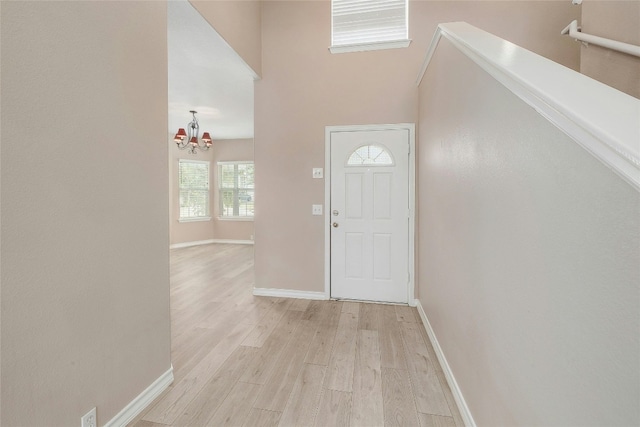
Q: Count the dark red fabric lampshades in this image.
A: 5